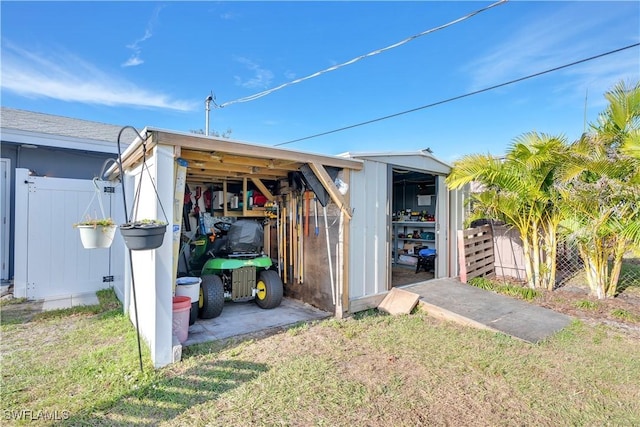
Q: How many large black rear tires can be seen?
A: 2